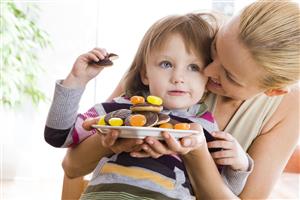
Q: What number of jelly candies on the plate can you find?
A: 7